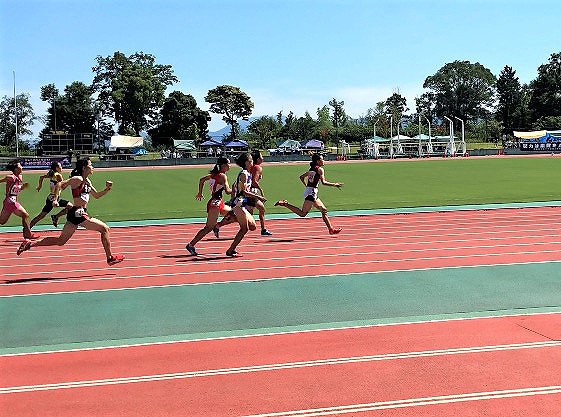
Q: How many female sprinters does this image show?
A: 7